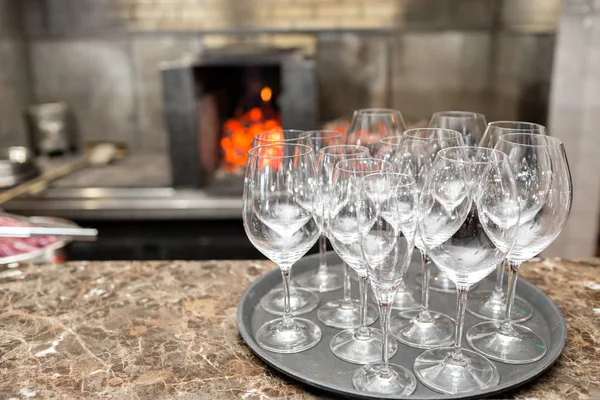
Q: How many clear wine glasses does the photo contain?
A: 13